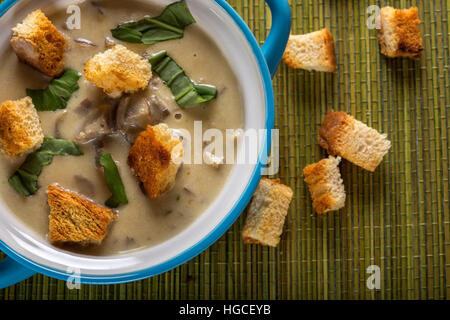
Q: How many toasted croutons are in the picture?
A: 10